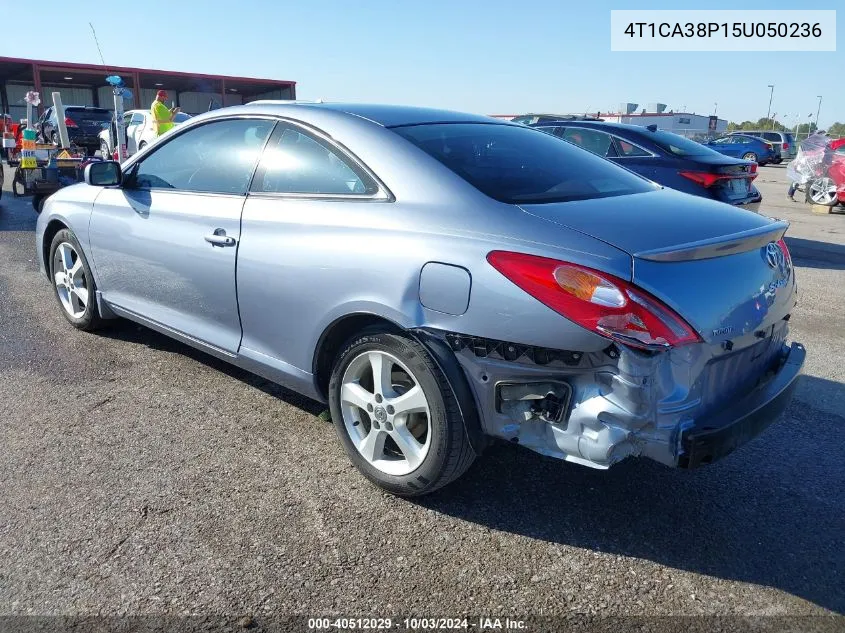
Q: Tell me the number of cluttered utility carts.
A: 1